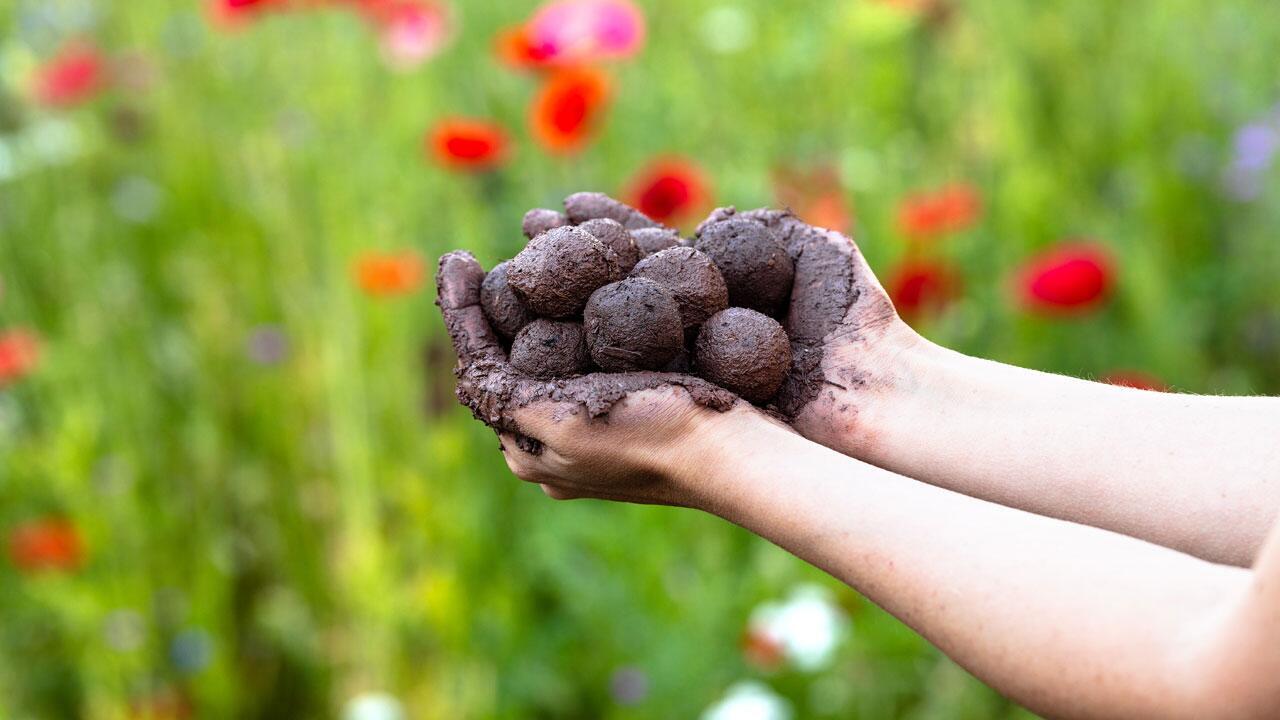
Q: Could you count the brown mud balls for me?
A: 8